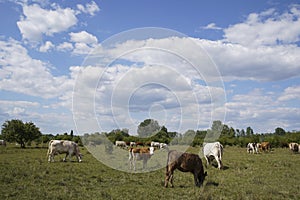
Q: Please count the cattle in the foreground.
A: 4